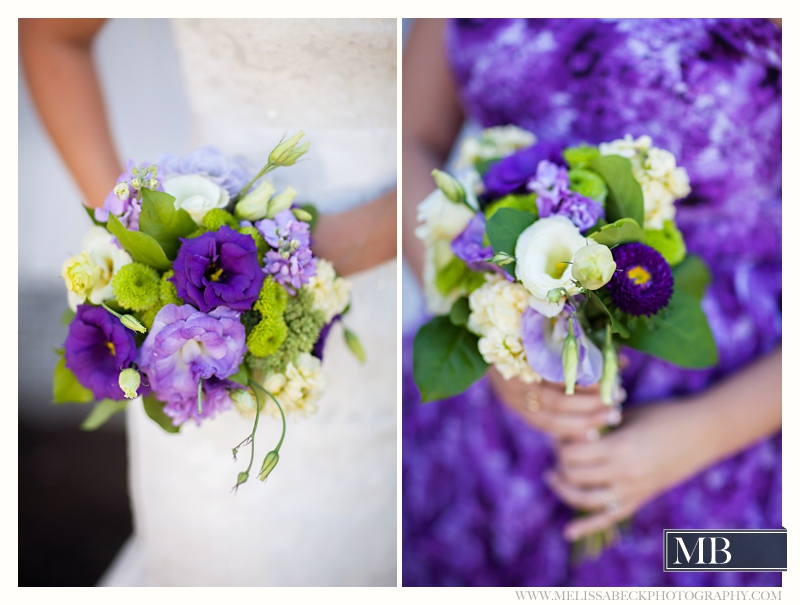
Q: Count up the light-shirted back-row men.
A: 0